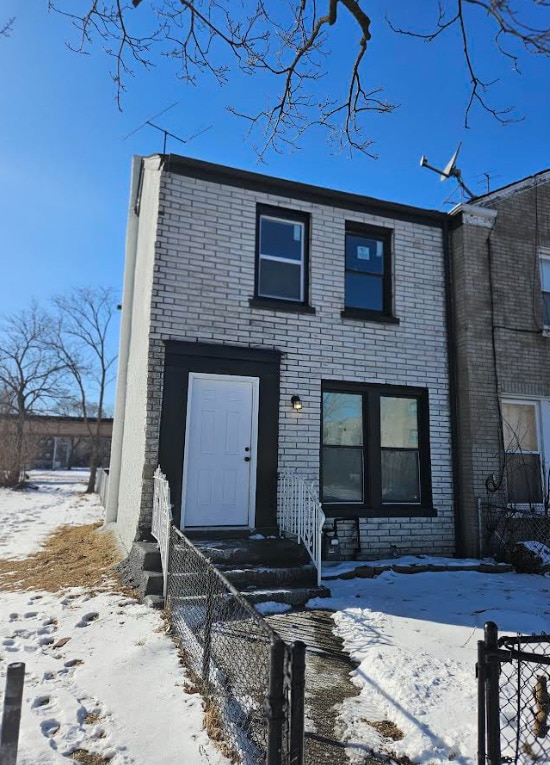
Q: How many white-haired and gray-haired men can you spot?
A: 0